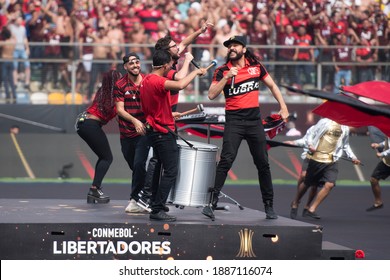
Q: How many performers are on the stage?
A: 5